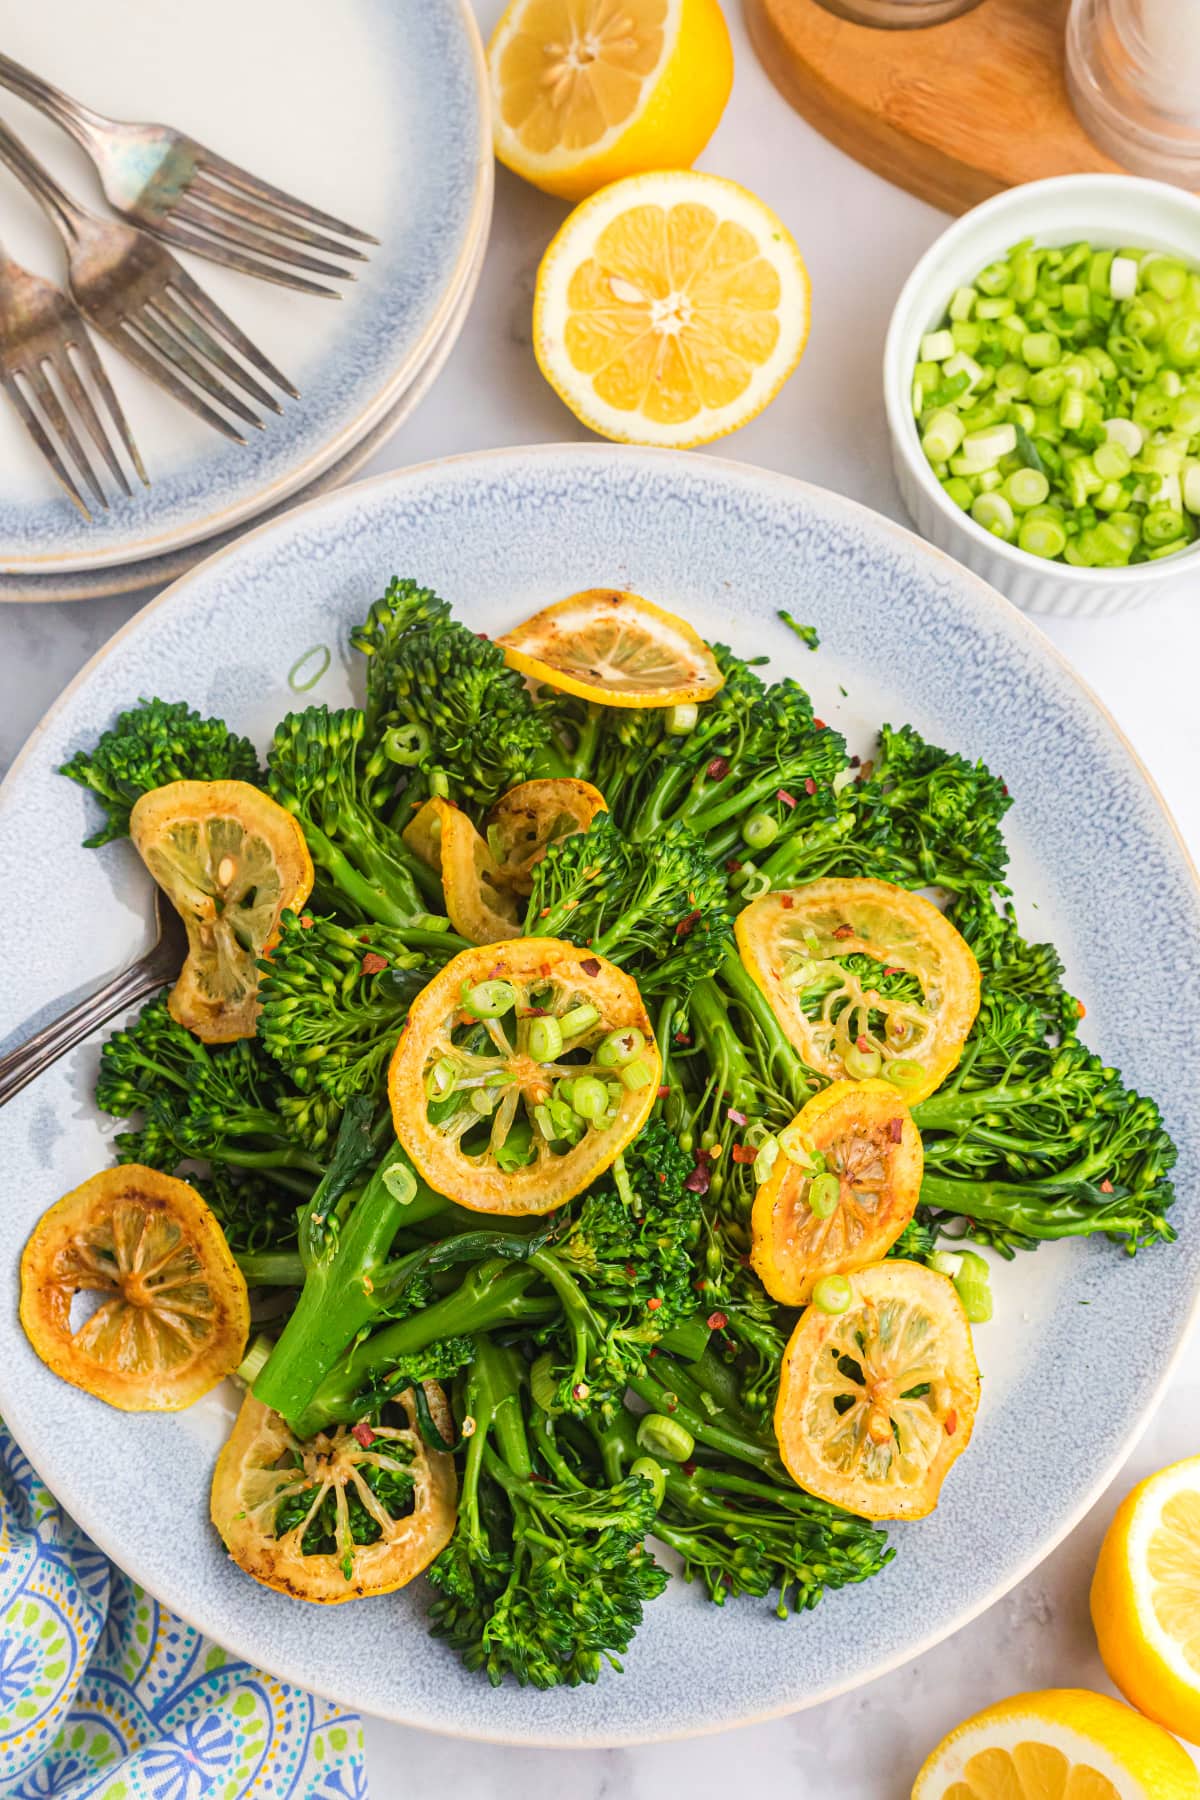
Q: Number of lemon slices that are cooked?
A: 9